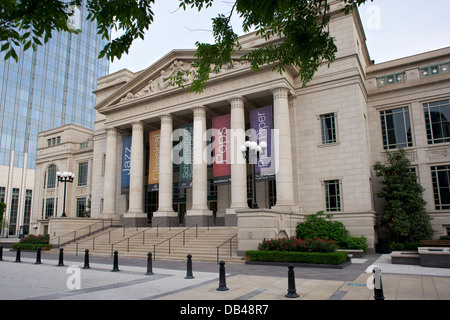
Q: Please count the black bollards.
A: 11